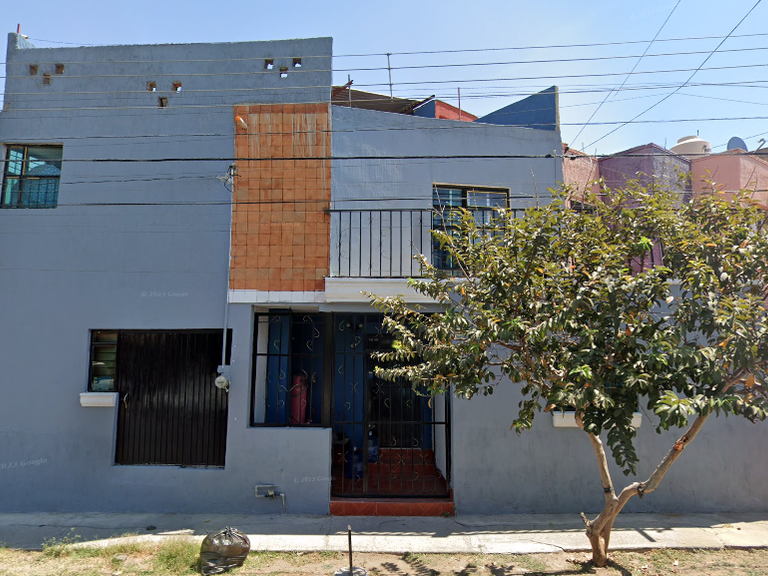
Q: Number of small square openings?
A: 9